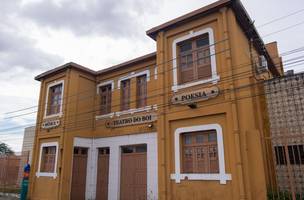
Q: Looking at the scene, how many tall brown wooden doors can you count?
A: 3